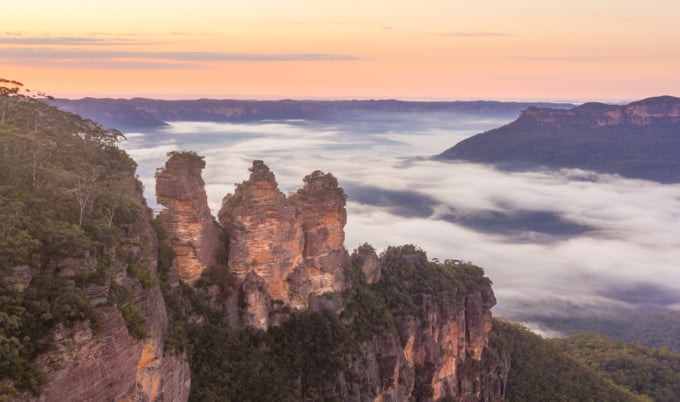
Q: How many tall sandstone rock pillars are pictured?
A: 3